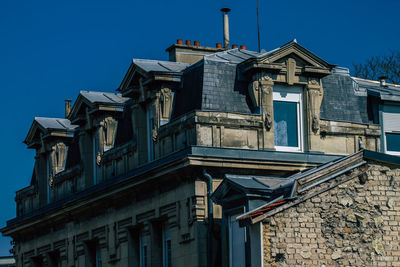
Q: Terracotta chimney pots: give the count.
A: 6